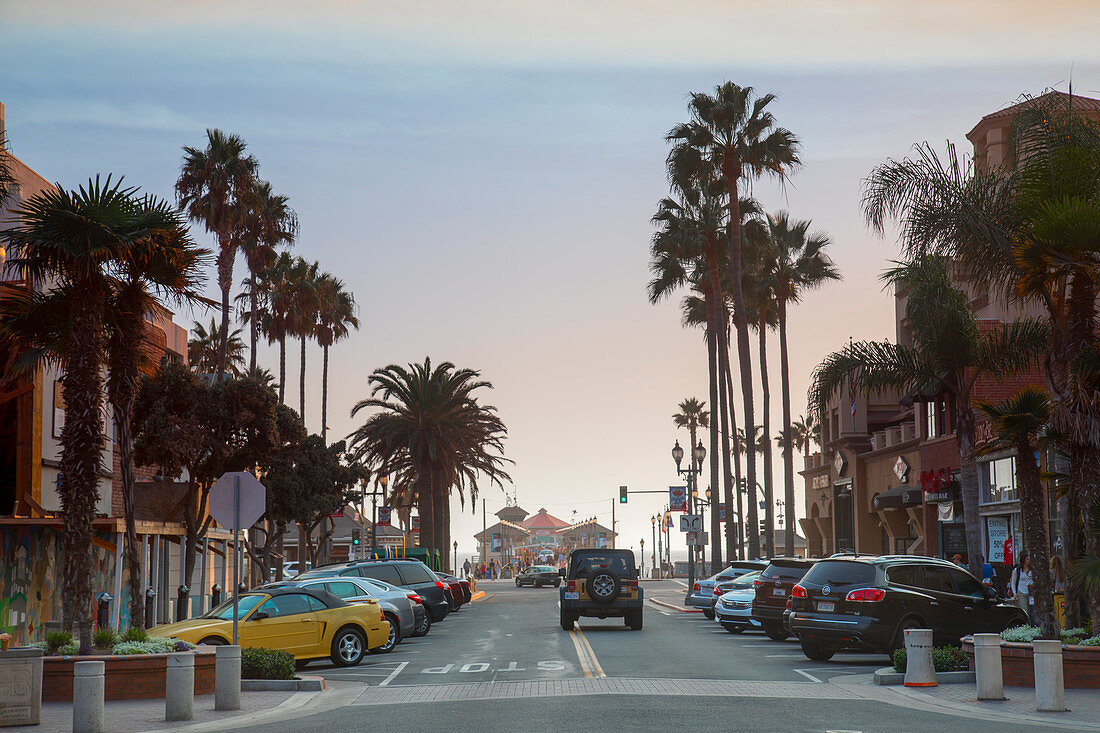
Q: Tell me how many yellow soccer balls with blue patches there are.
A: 0